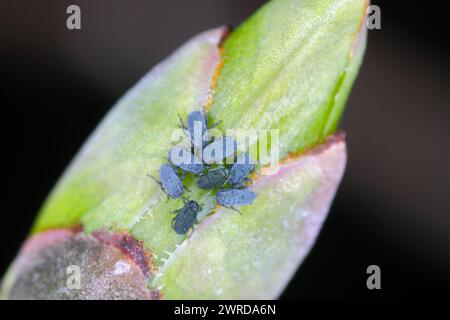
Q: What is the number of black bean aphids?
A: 8